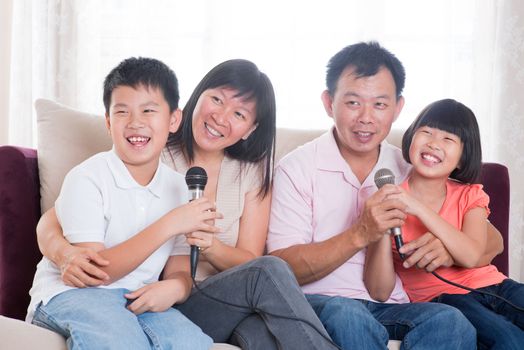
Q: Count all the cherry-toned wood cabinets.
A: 0